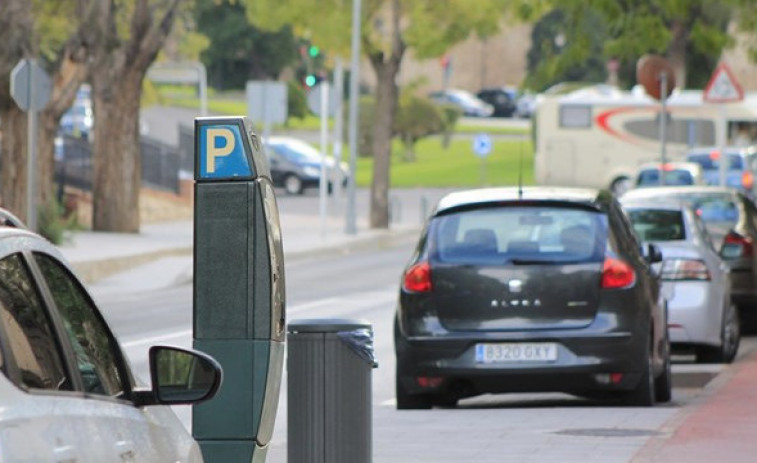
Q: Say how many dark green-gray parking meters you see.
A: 1